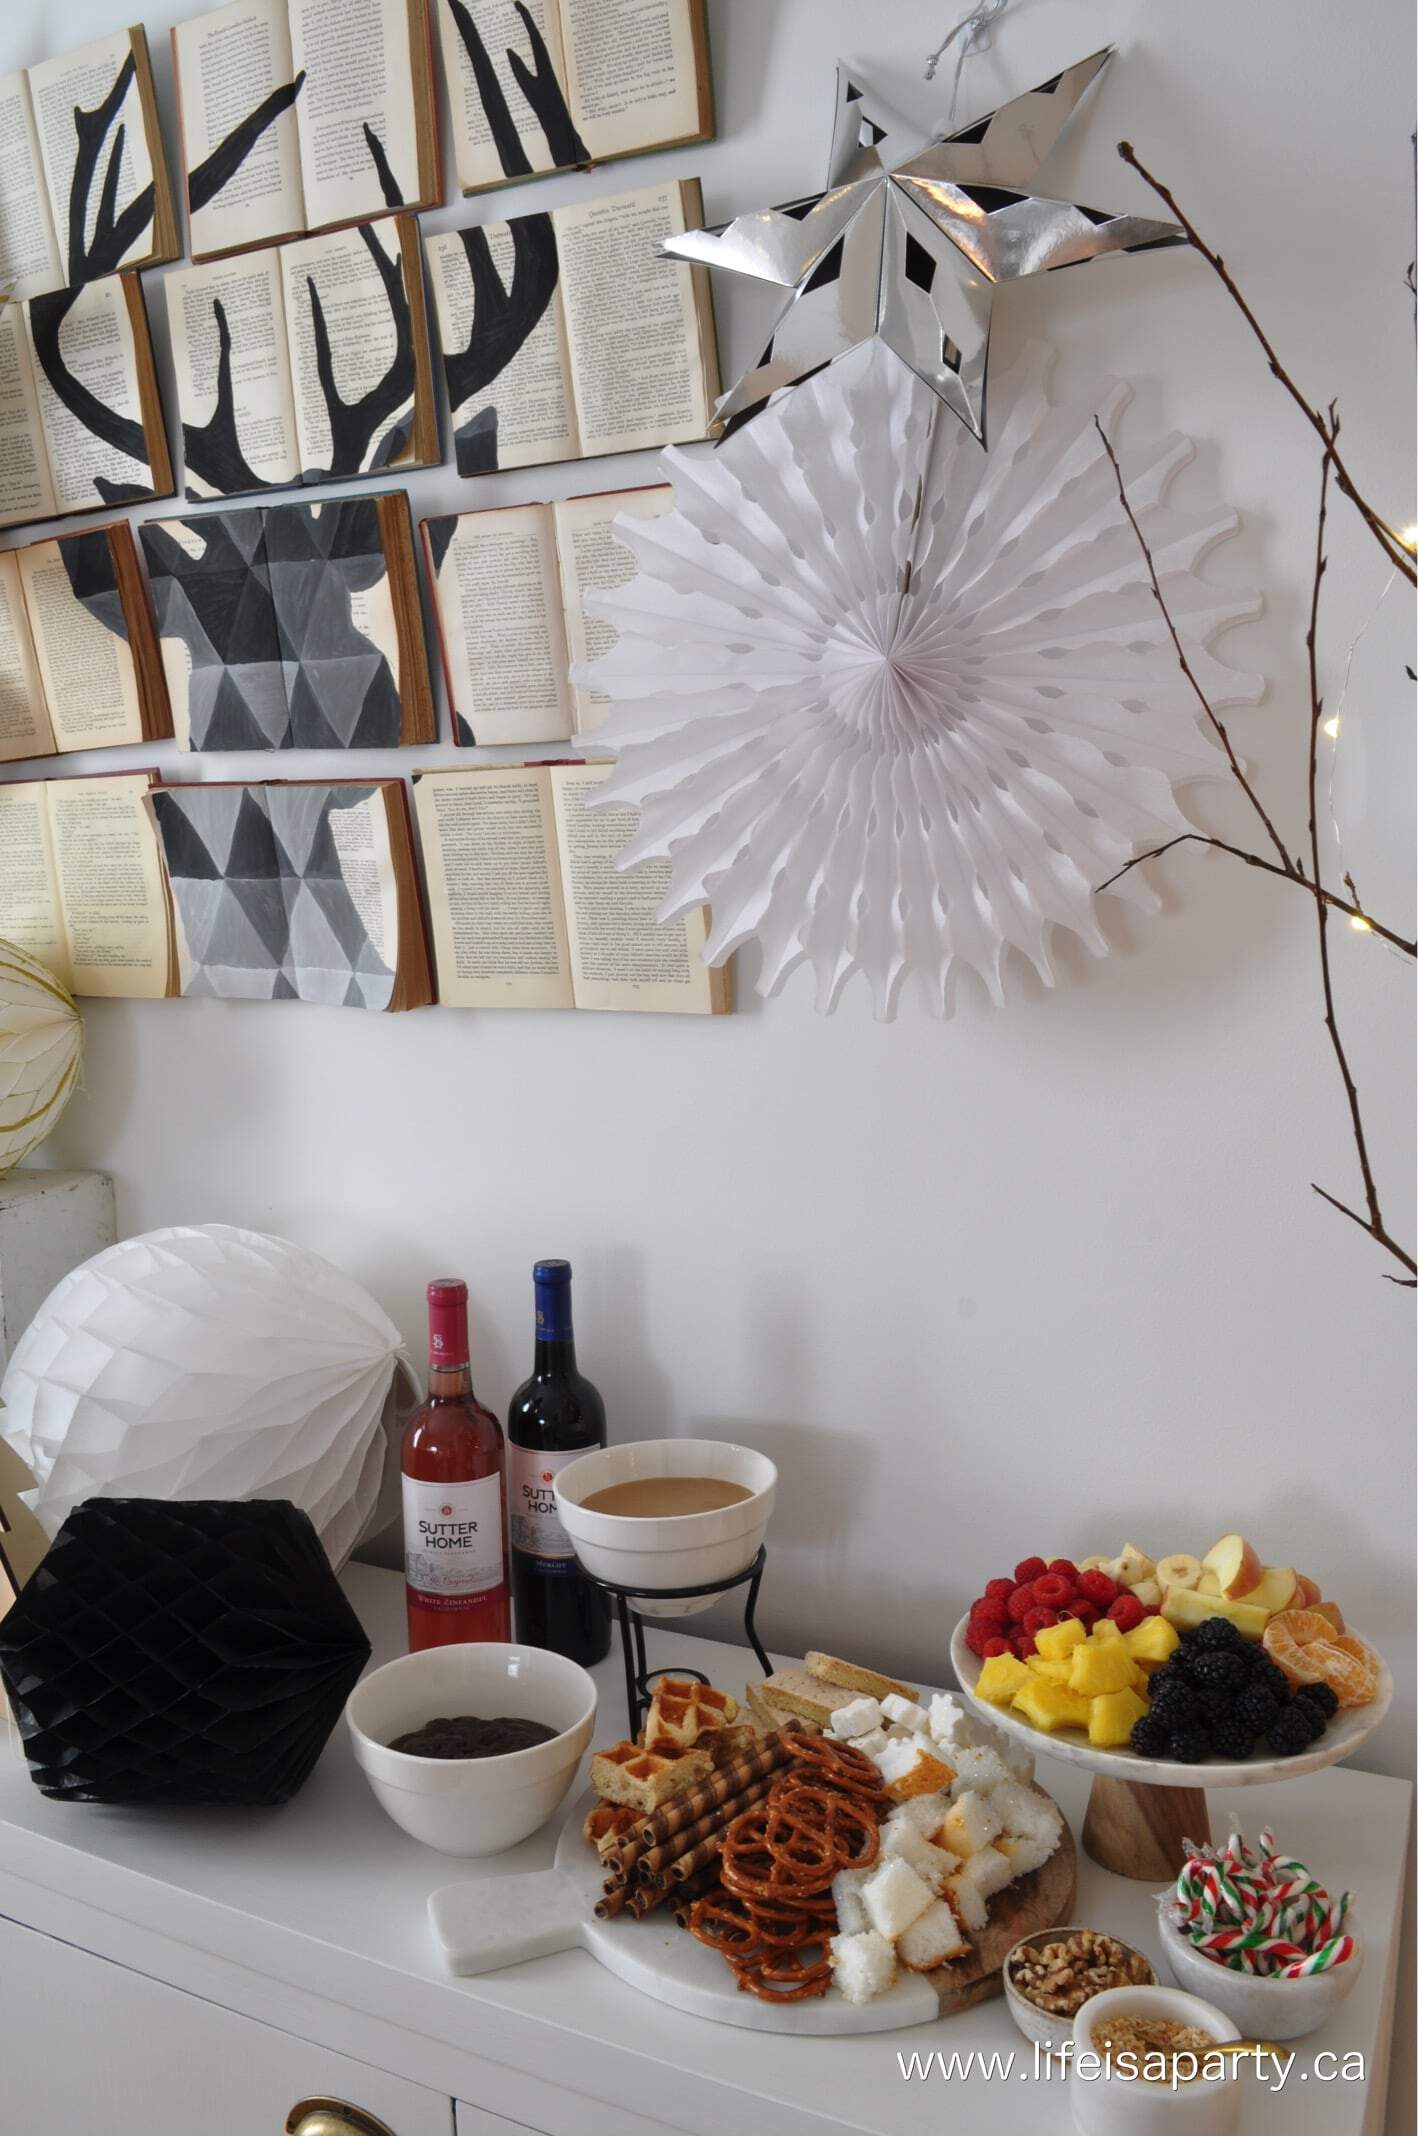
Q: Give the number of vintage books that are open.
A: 12